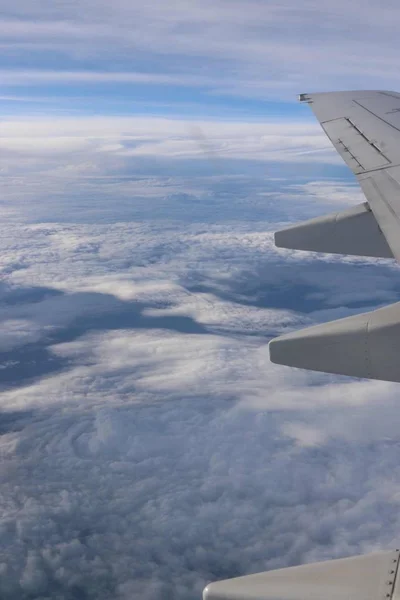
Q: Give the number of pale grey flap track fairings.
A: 3